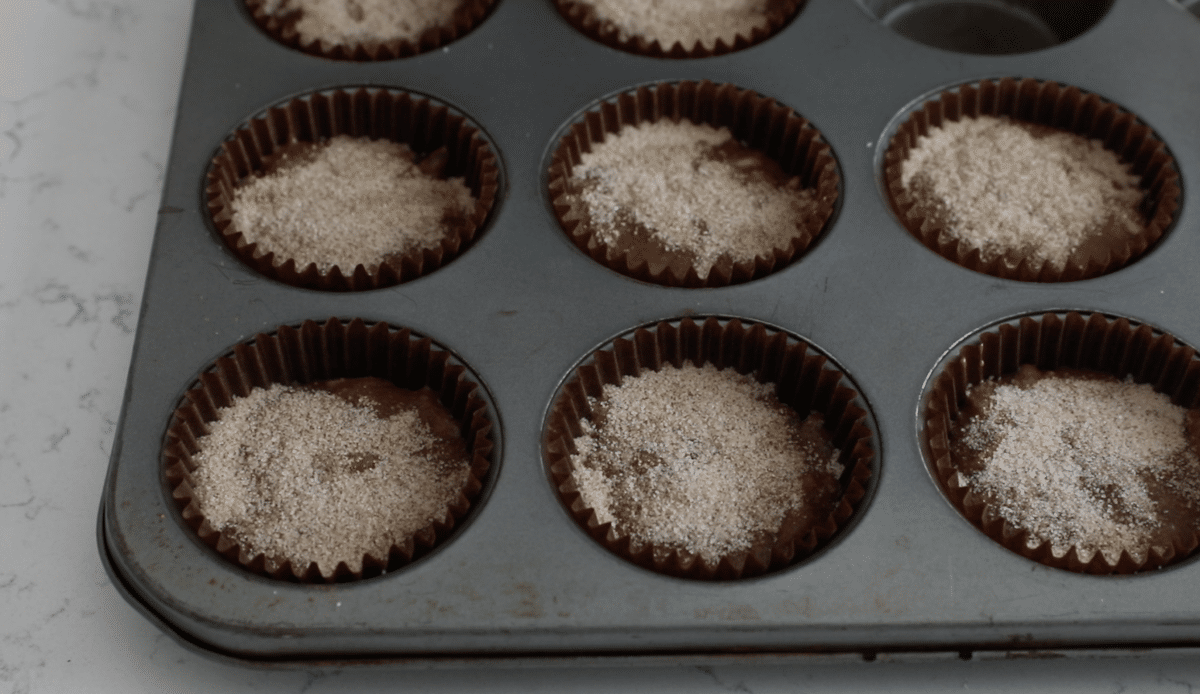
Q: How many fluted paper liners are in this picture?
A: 8